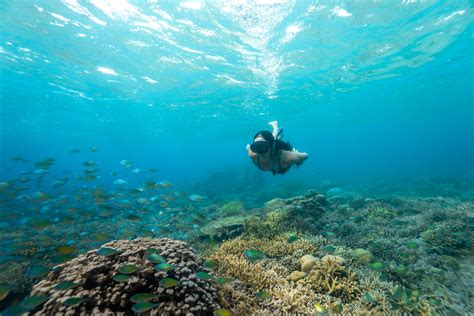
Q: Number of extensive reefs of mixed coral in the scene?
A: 1